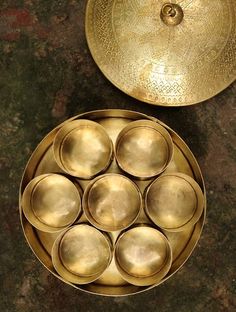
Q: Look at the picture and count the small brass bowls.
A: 7